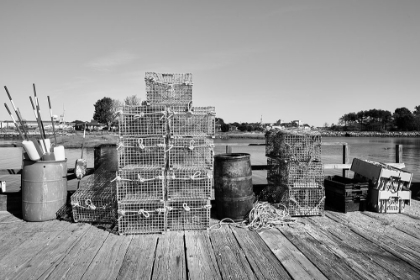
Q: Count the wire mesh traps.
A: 13